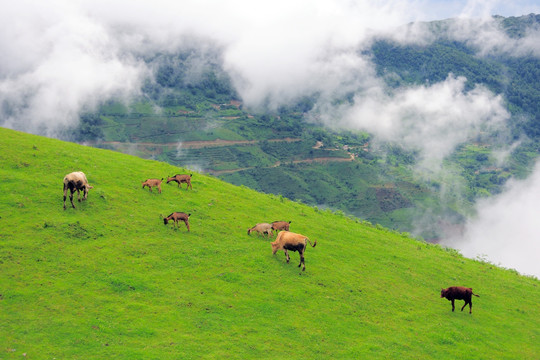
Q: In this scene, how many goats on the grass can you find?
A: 5